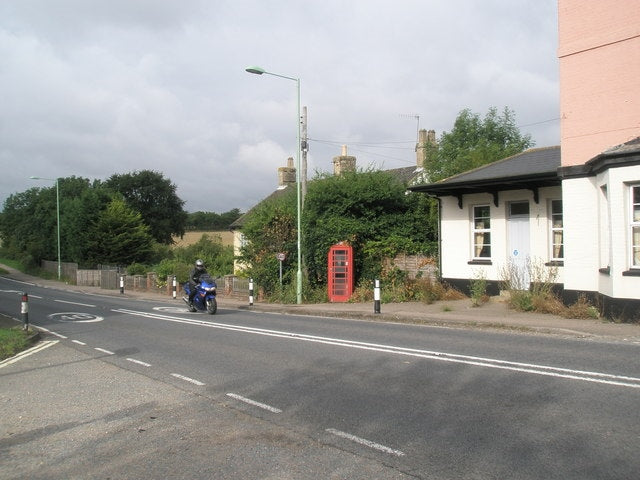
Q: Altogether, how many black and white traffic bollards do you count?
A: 5